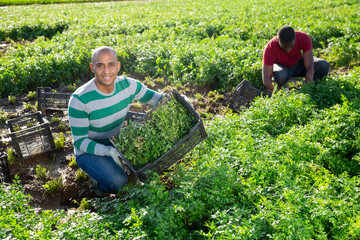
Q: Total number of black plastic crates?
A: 6